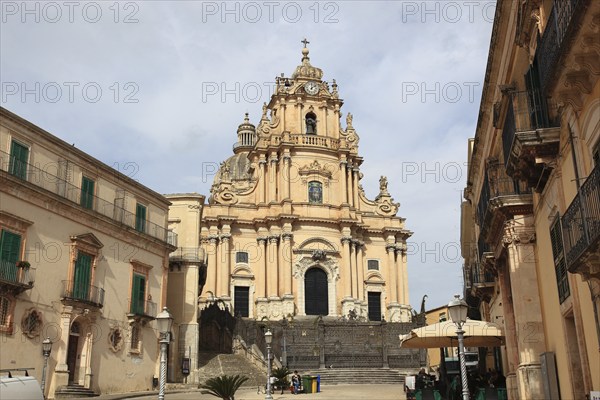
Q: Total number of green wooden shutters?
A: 6